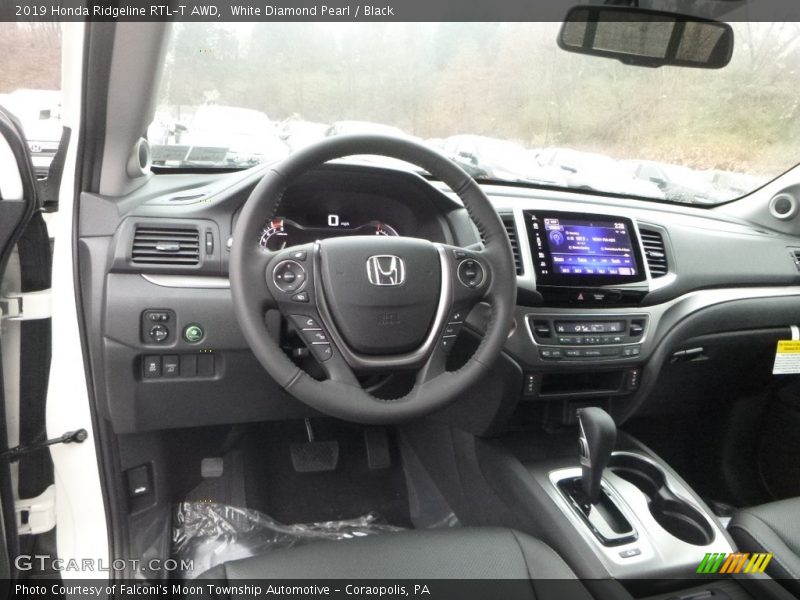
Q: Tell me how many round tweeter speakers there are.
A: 2